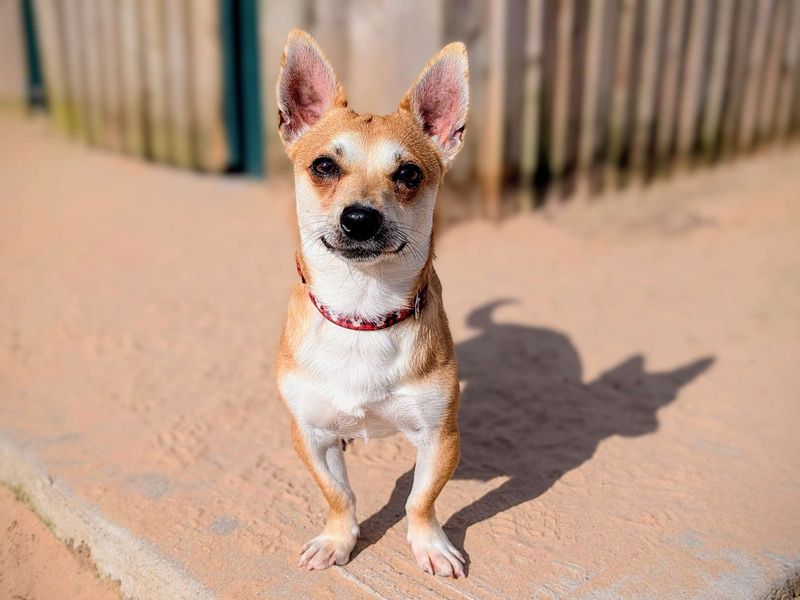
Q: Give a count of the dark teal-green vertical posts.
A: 2